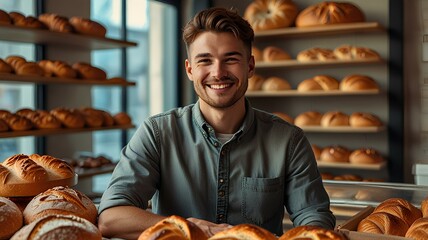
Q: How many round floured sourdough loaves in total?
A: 3